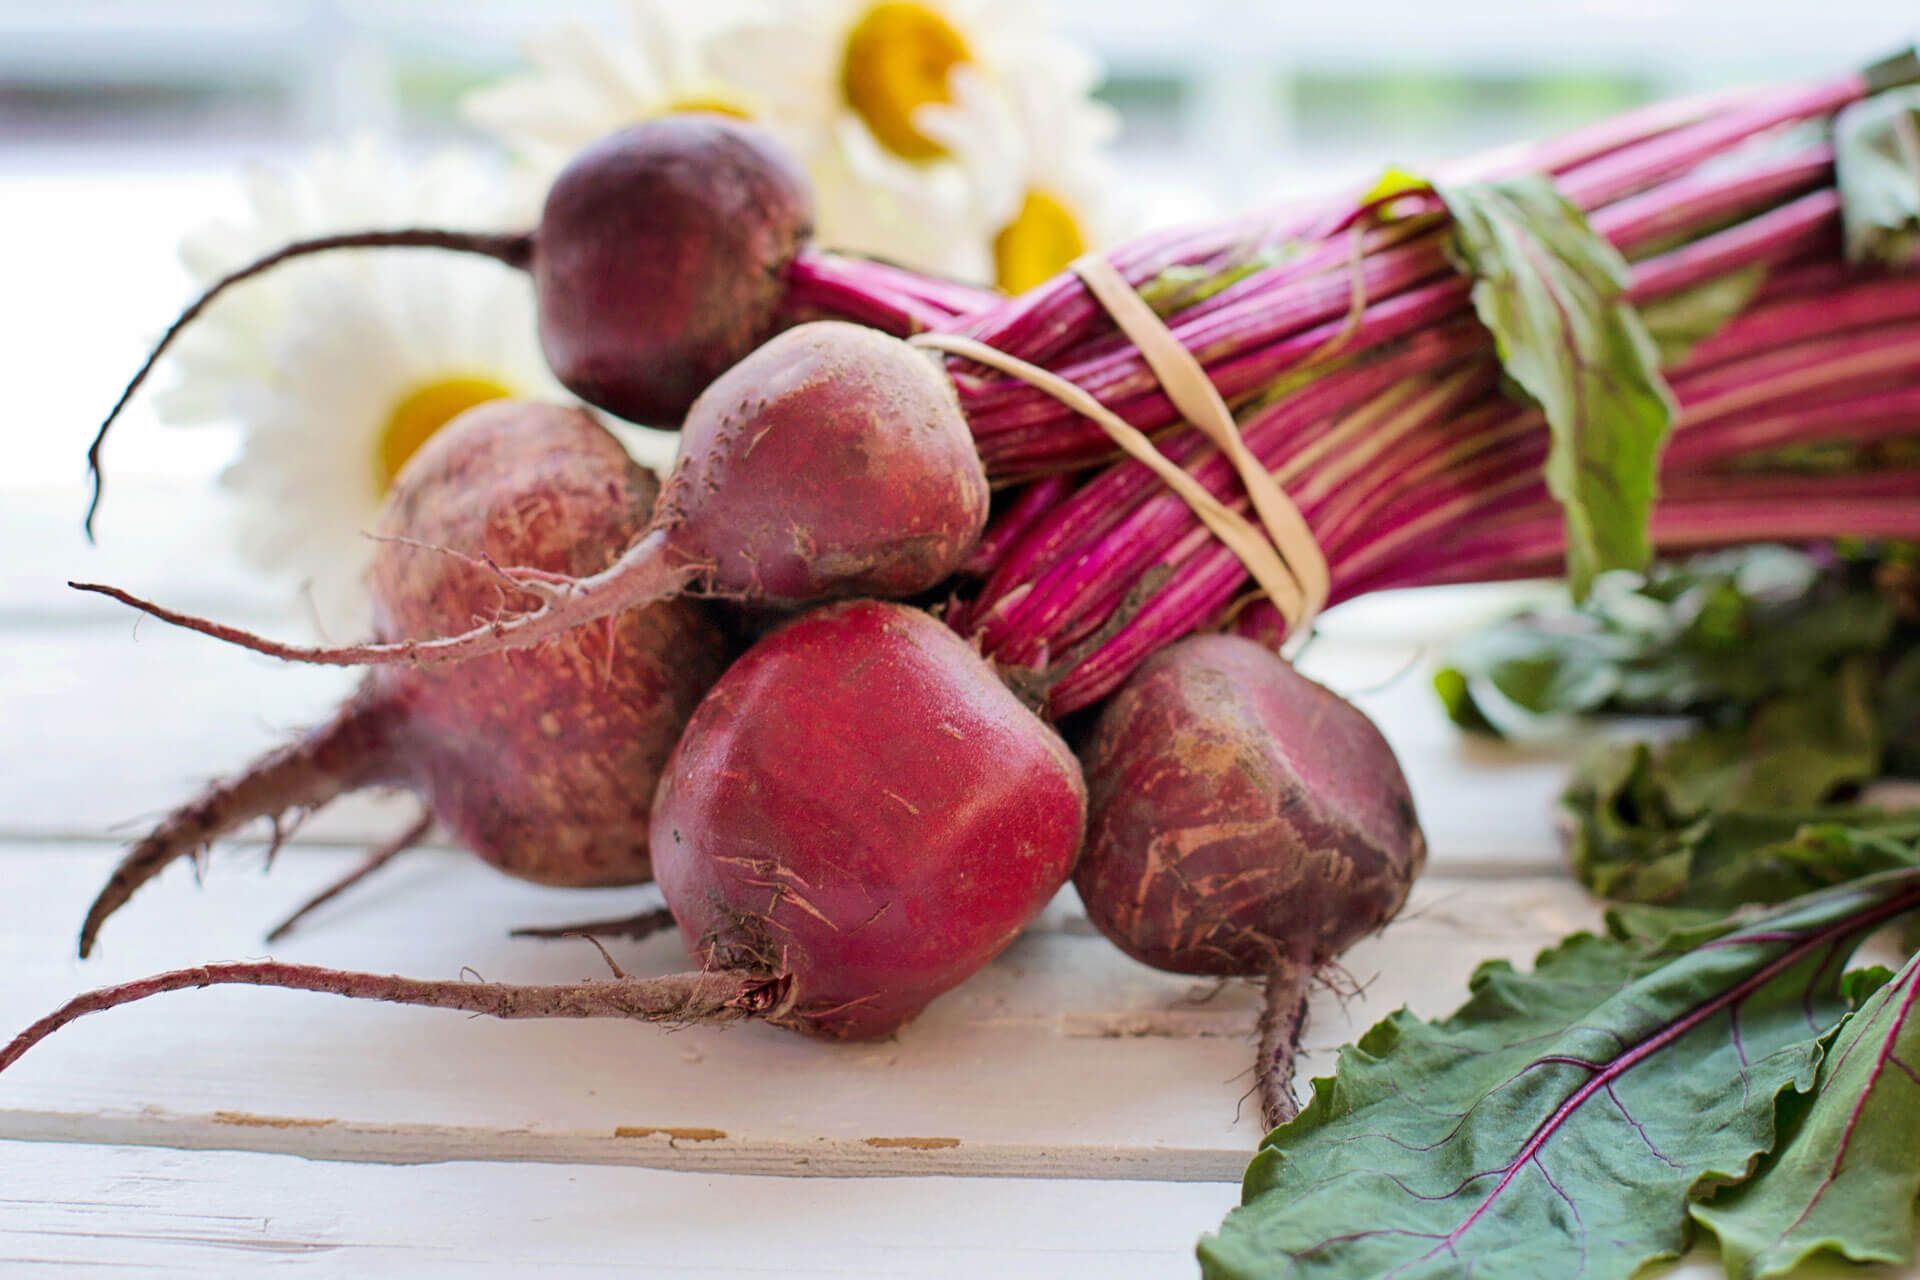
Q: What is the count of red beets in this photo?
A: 5